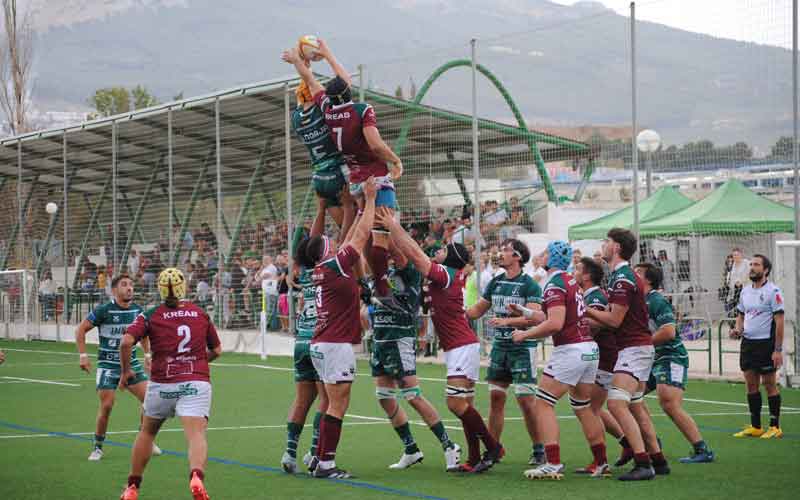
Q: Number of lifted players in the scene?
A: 2